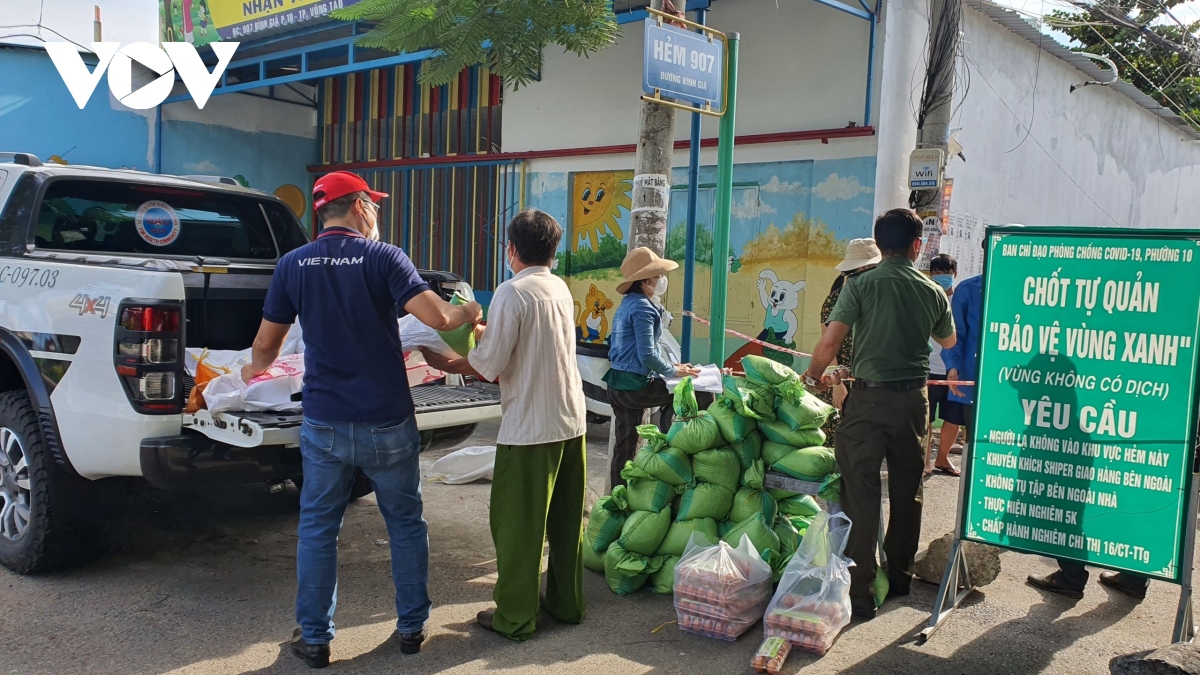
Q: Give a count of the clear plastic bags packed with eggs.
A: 2